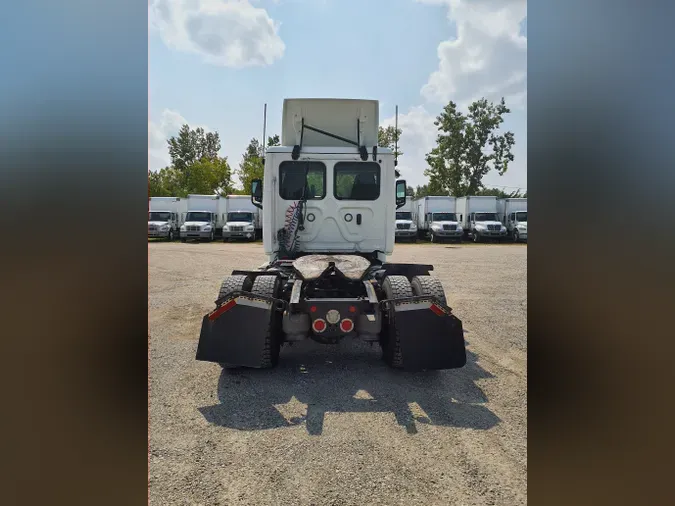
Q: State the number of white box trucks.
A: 7